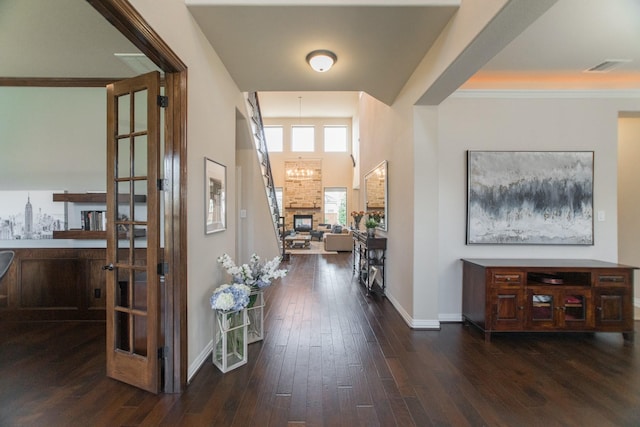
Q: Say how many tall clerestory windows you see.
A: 3